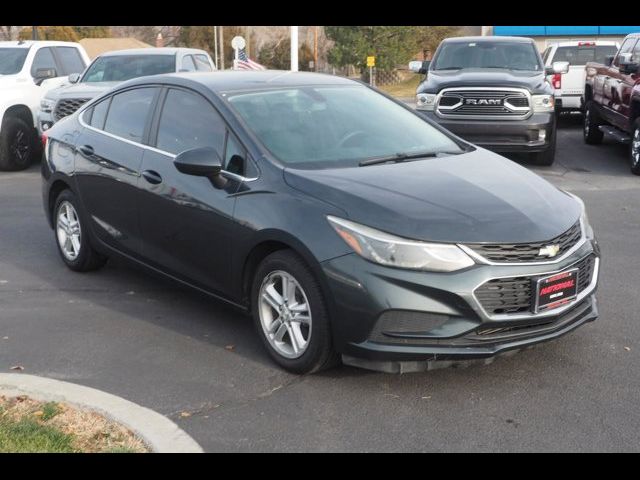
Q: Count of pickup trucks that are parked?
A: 5